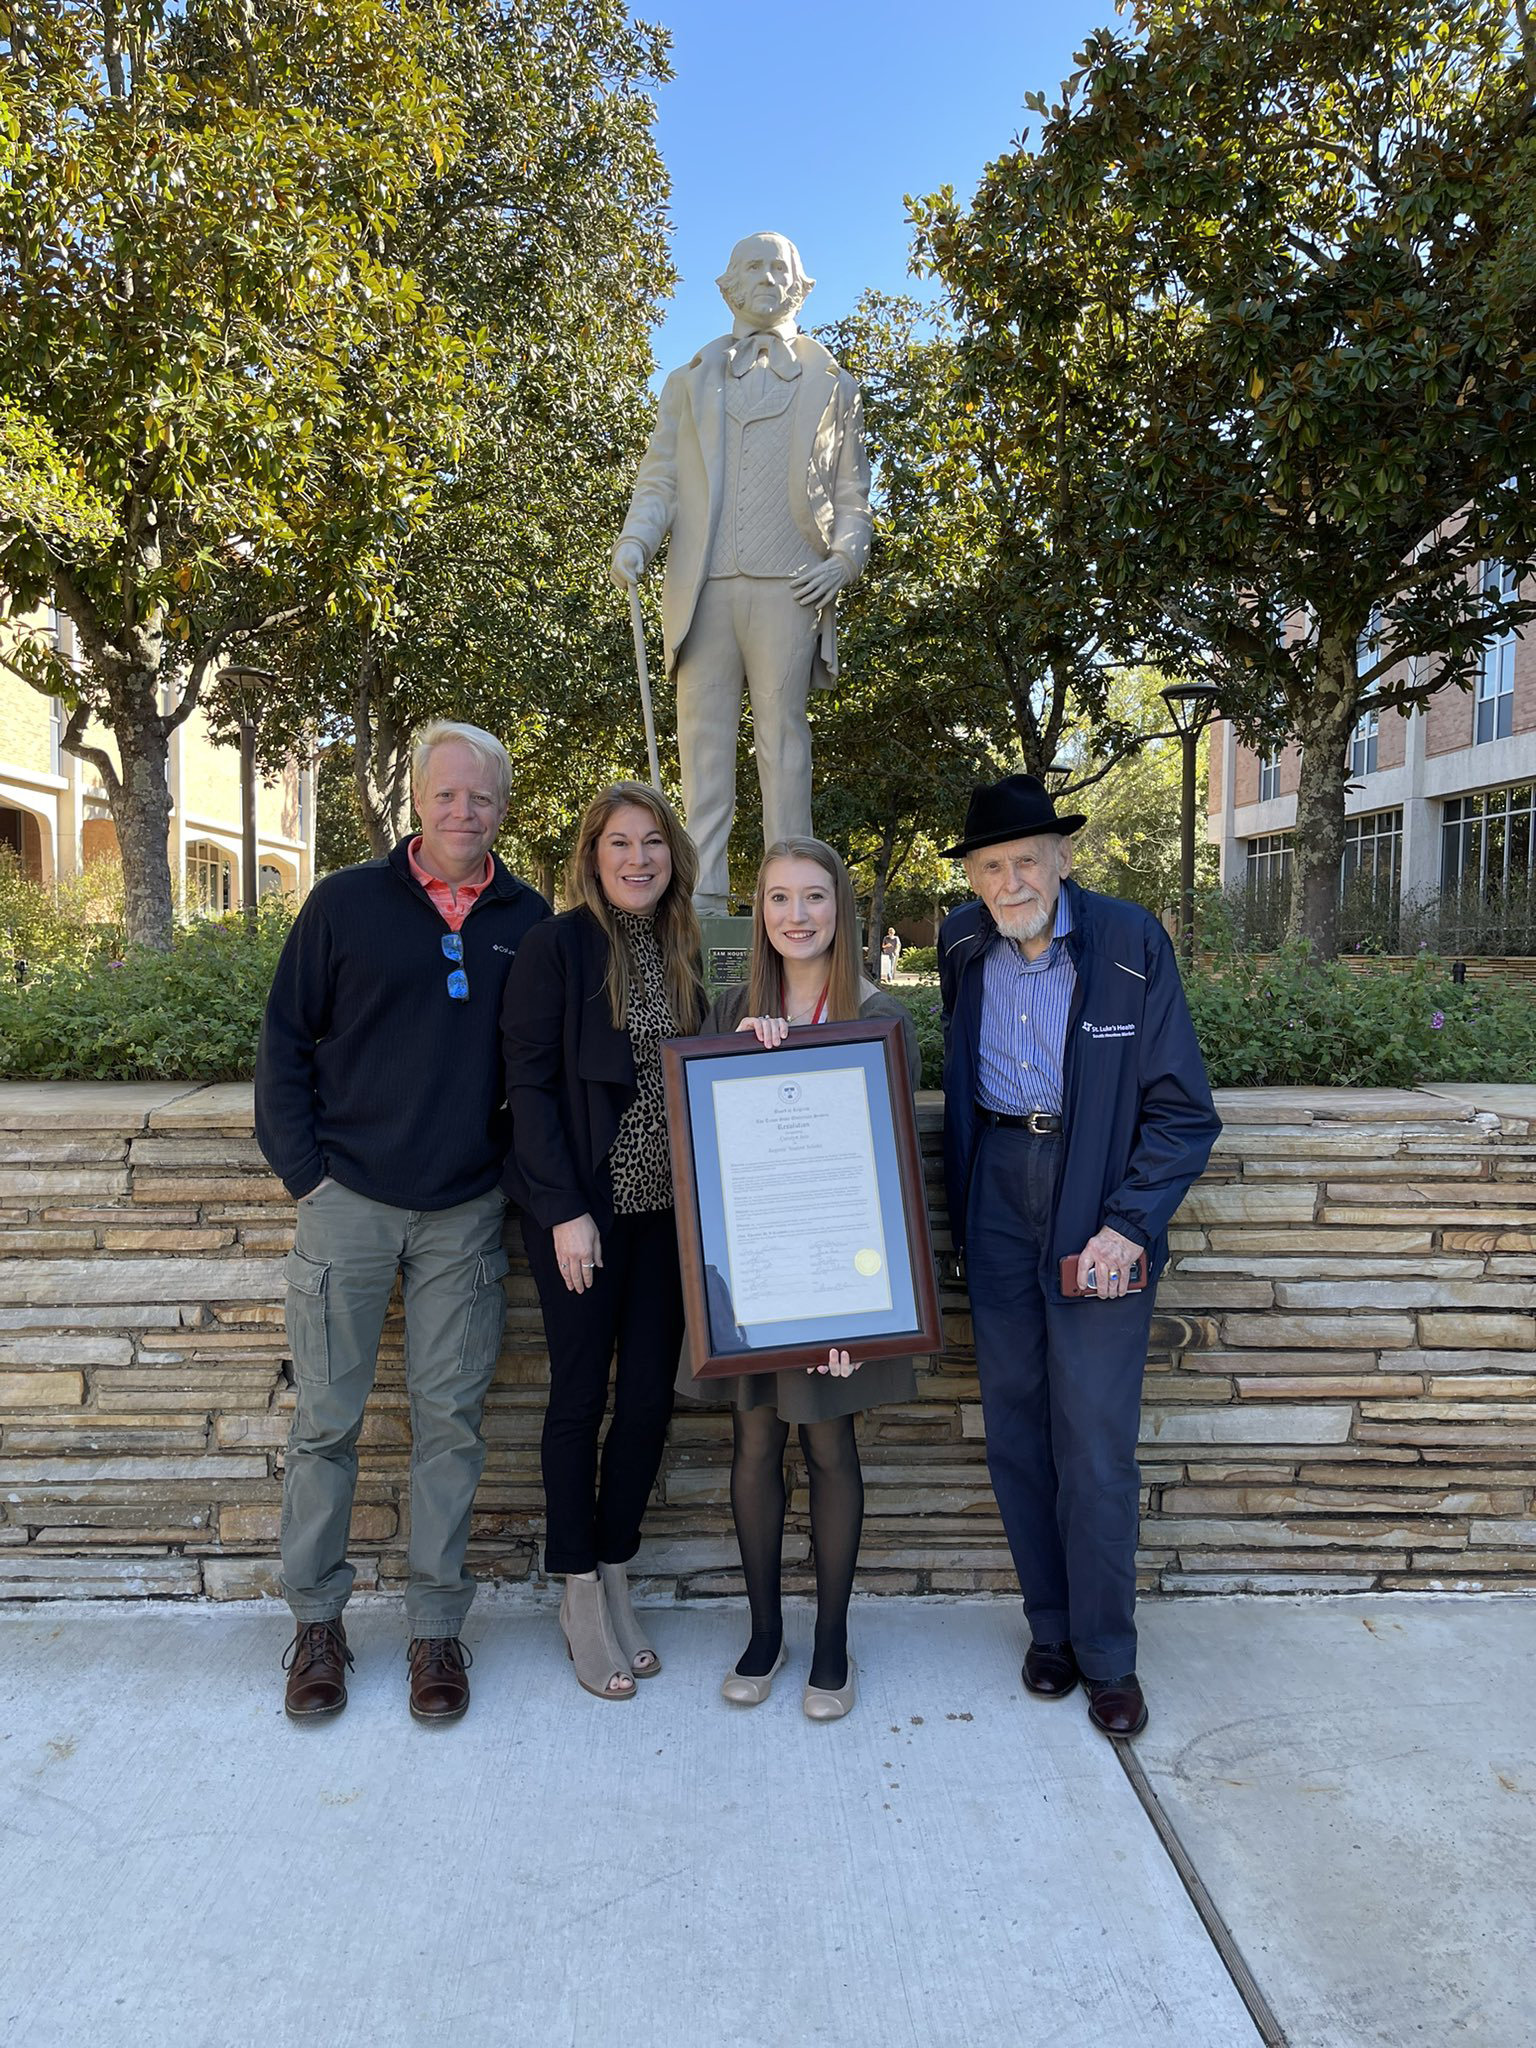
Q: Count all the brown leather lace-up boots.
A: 2